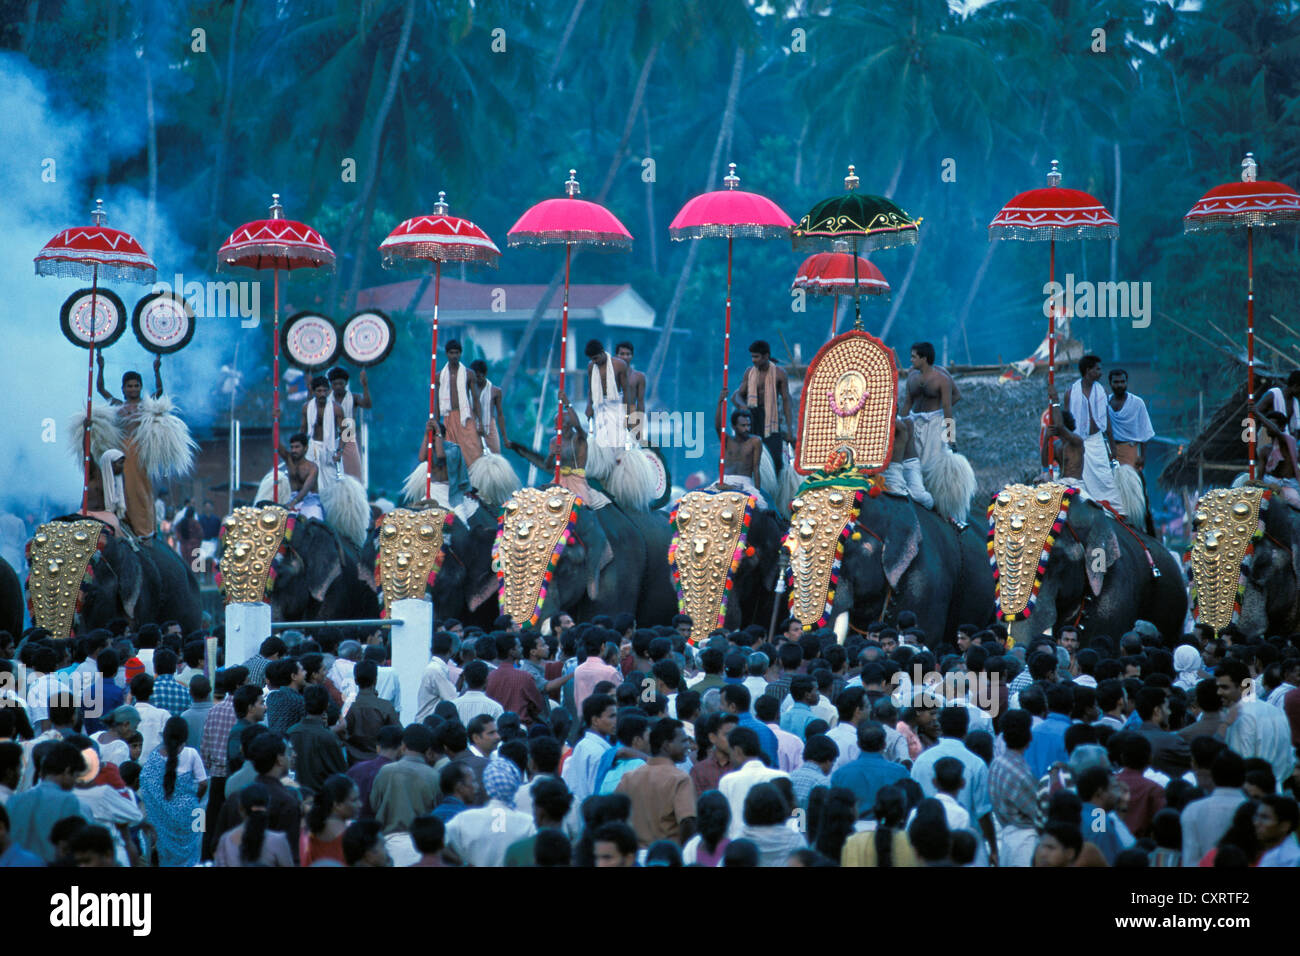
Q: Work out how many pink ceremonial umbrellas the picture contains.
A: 2